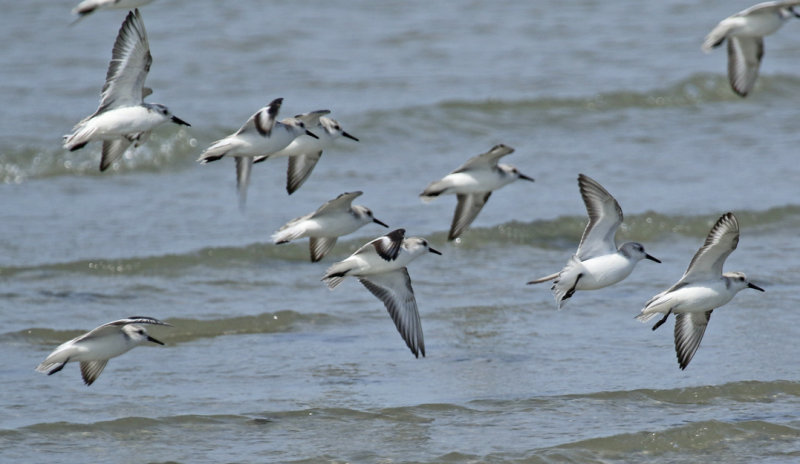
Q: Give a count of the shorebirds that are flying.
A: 11